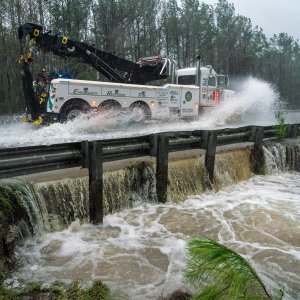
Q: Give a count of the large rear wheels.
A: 3